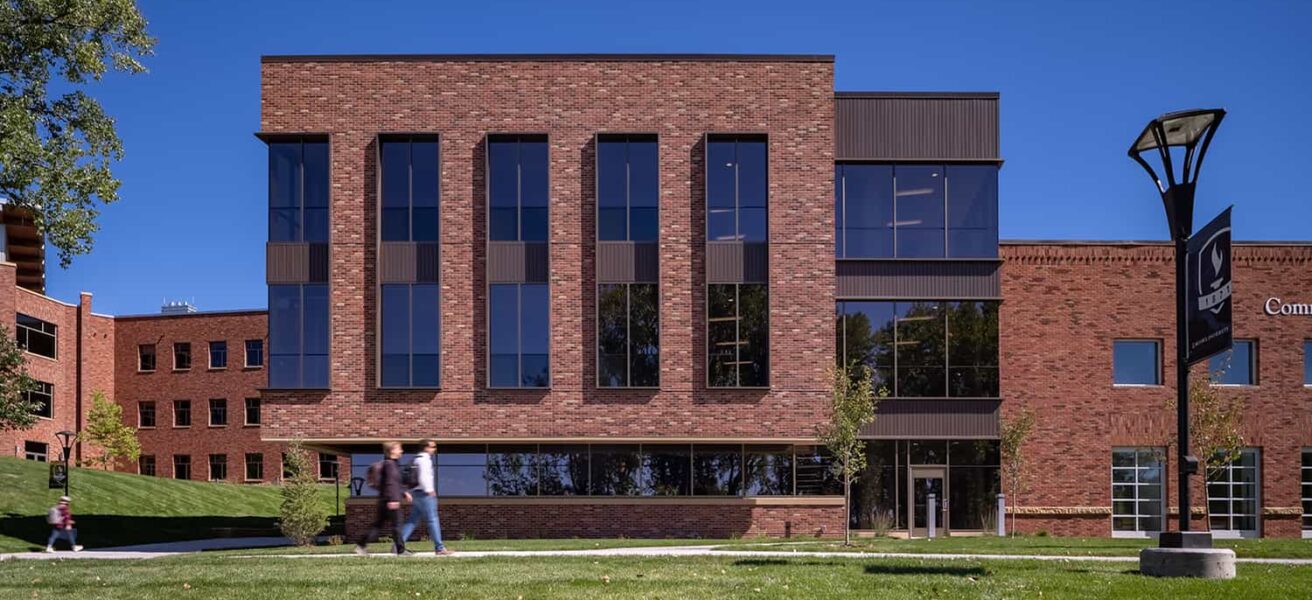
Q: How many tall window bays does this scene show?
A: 5